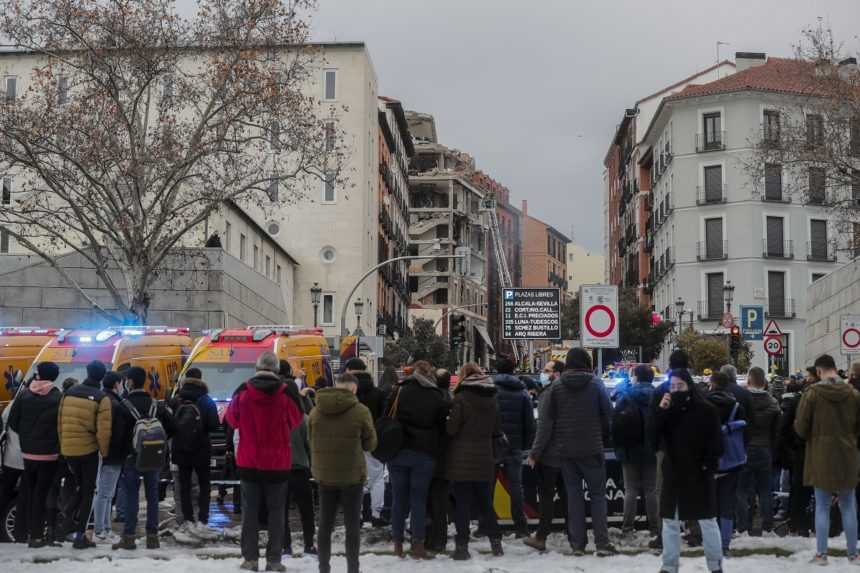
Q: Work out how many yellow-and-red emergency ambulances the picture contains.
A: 3